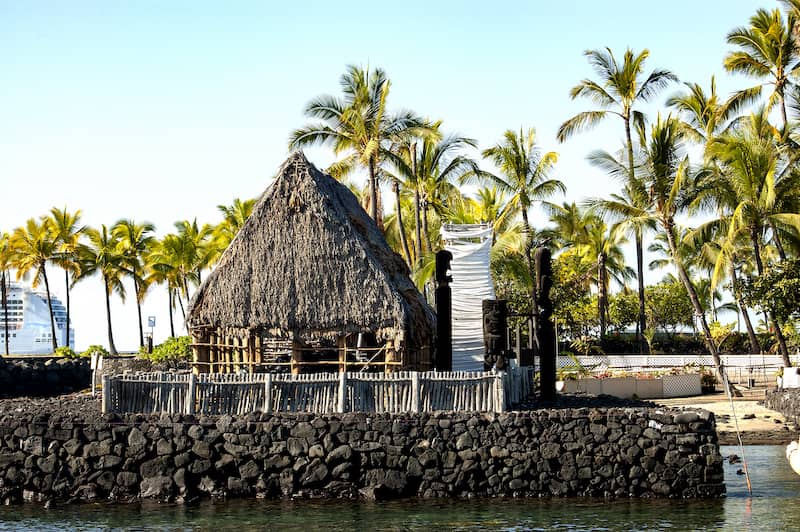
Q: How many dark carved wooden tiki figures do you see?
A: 3